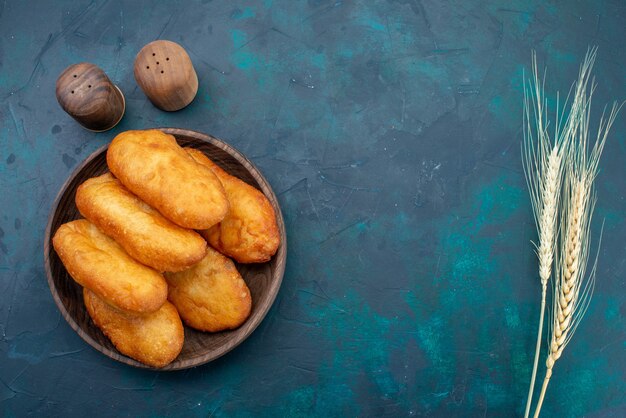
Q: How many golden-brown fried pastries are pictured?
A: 6